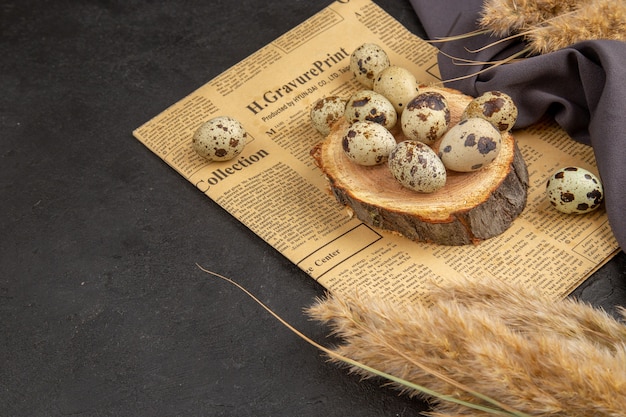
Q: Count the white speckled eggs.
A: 11